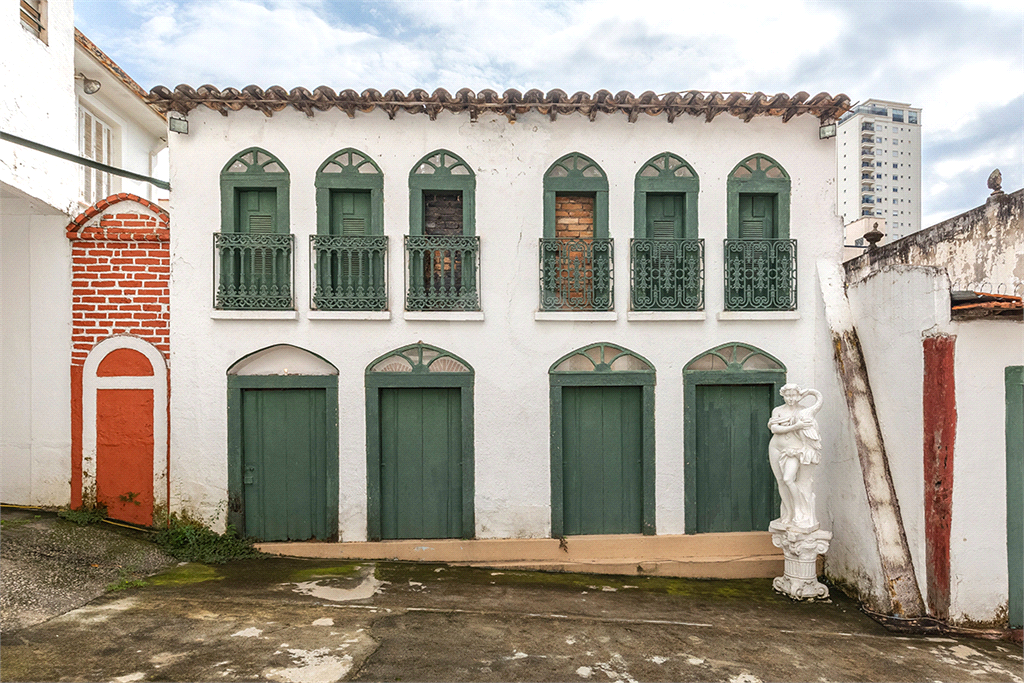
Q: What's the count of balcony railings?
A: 6